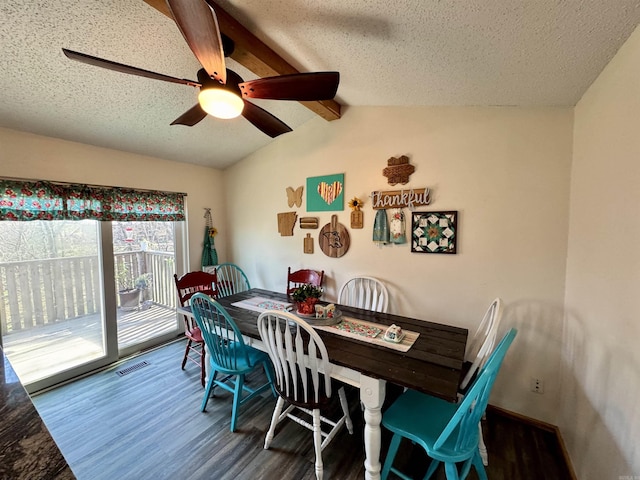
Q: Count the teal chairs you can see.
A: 3